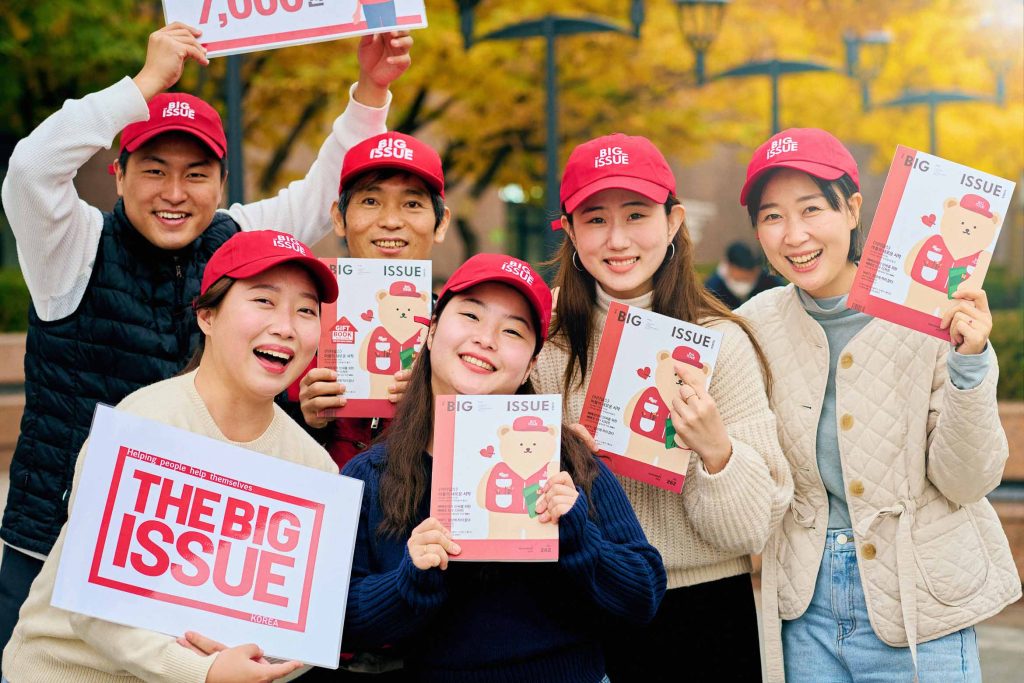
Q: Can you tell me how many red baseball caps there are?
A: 6